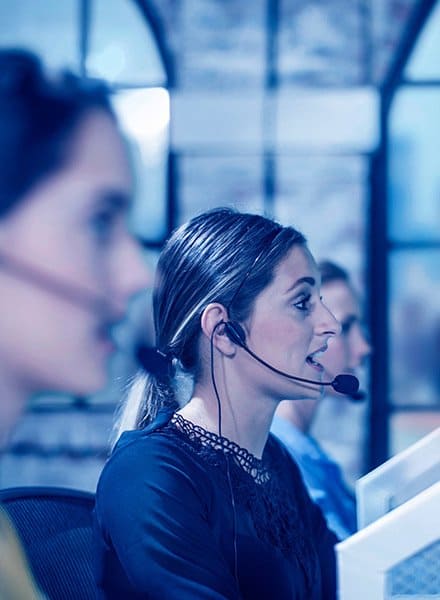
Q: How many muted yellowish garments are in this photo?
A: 1